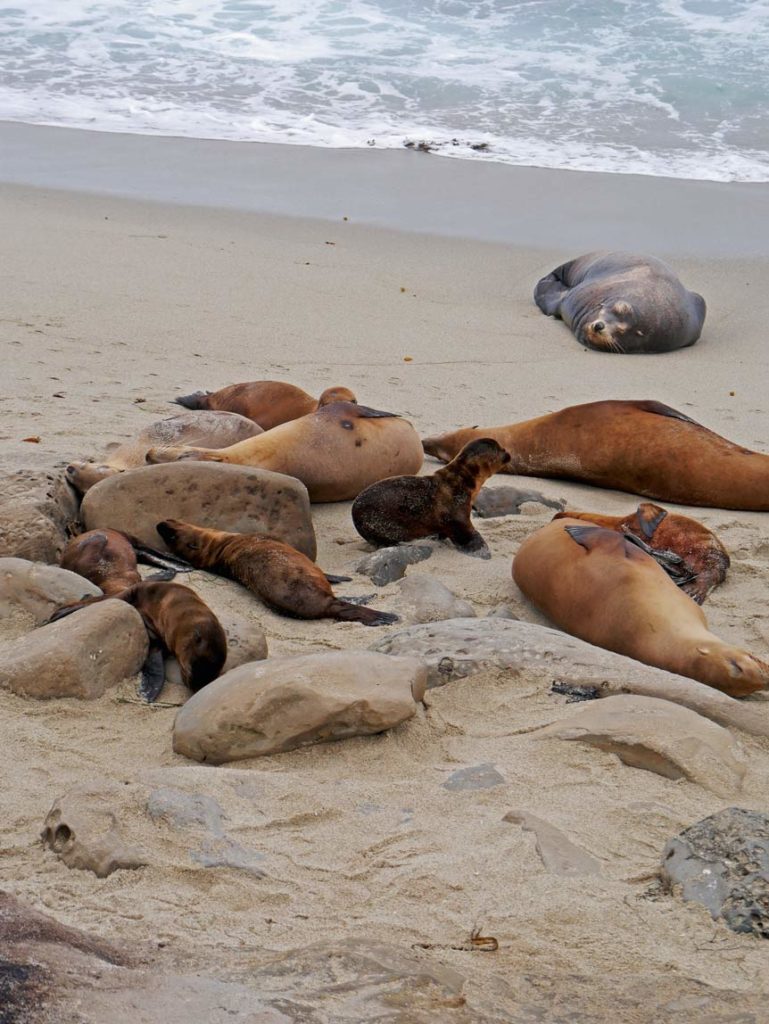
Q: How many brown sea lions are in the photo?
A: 10